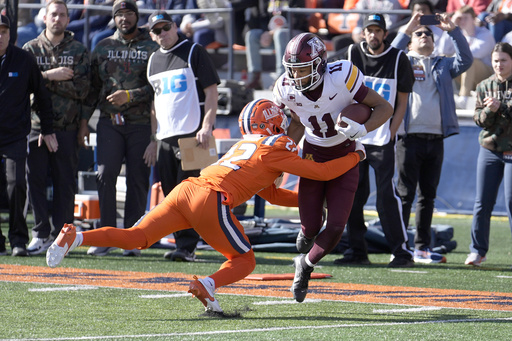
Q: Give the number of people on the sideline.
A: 7